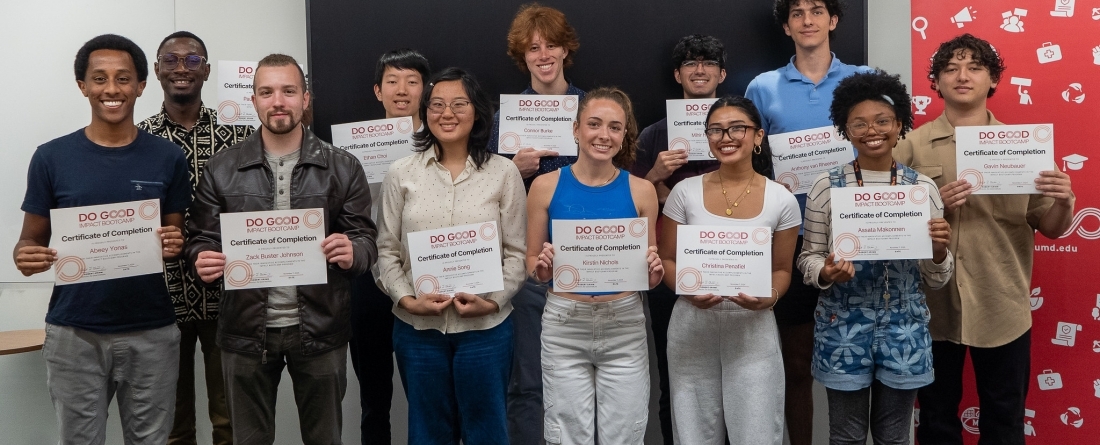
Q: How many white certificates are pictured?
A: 12